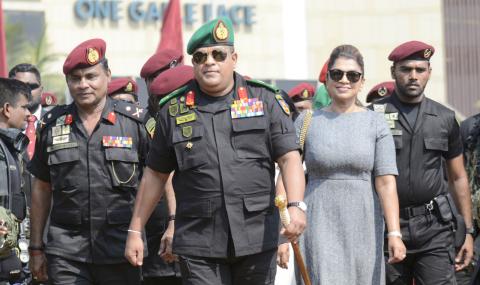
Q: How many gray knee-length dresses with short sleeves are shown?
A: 1